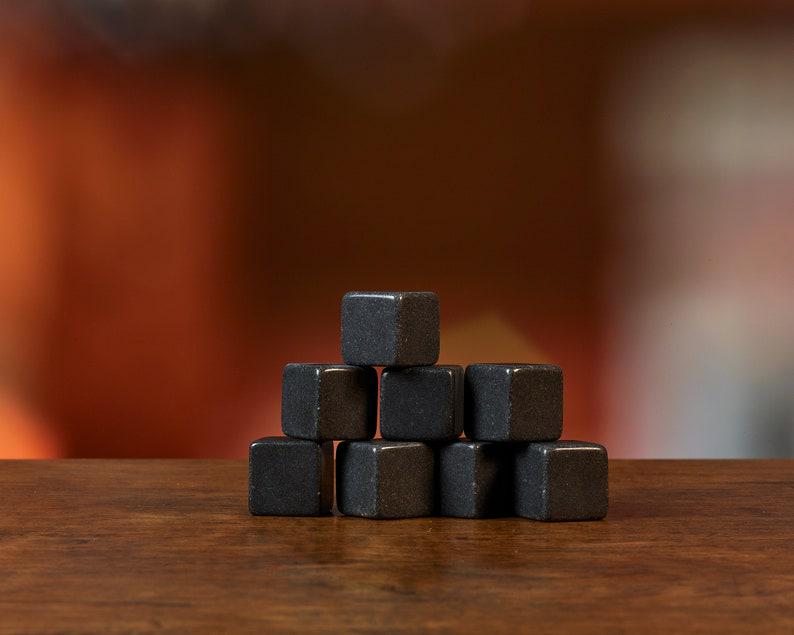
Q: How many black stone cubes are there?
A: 8